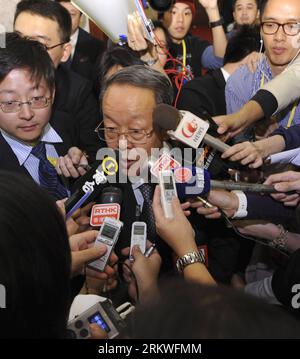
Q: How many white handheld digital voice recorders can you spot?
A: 3